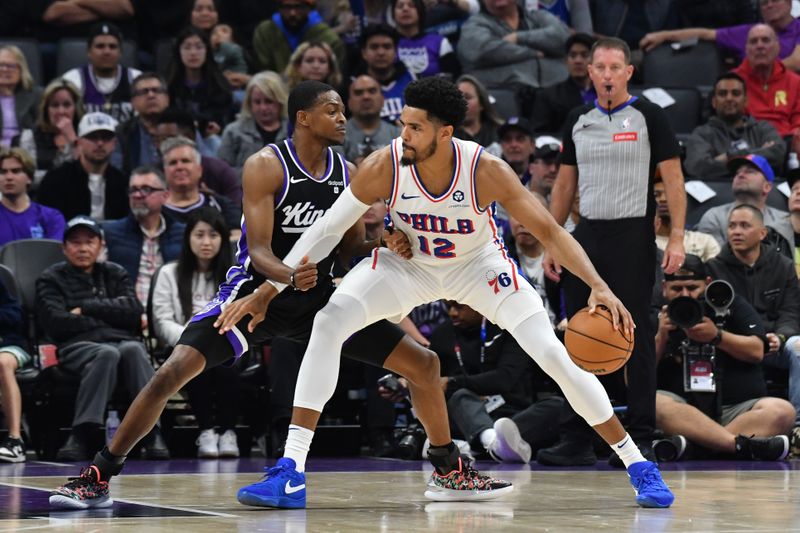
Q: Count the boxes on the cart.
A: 0